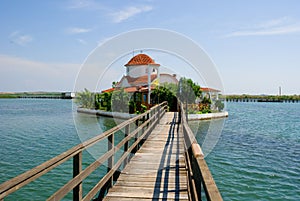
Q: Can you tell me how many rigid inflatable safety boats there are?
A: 0